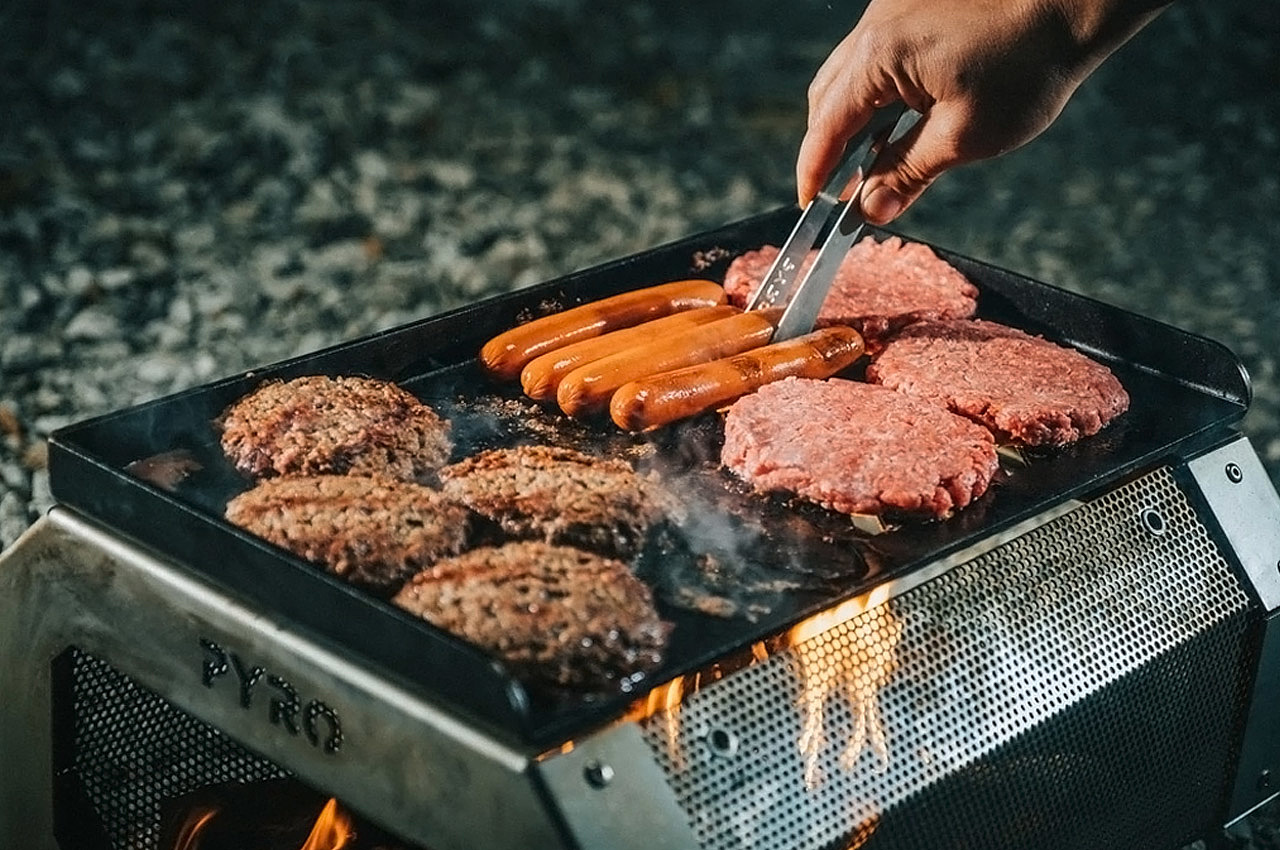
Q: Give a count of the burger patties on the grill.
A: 7